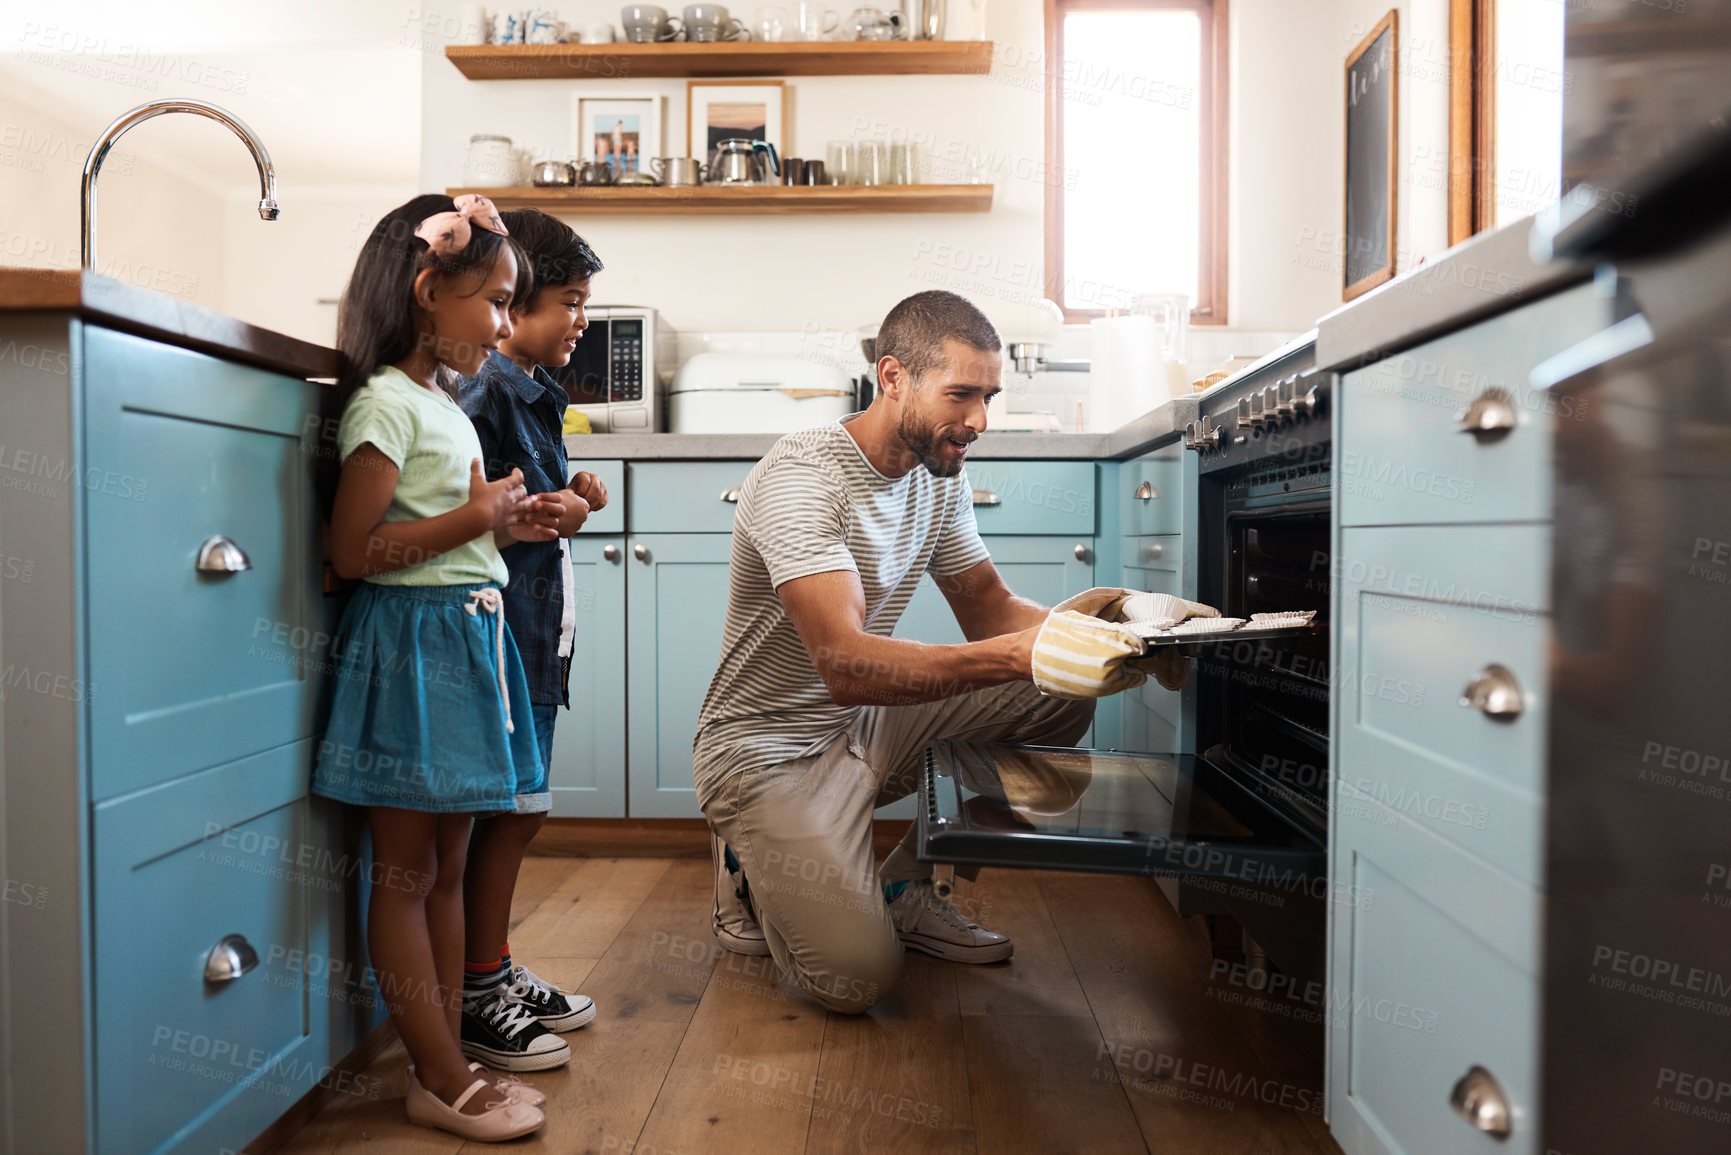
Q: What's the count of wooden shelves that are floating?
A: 2